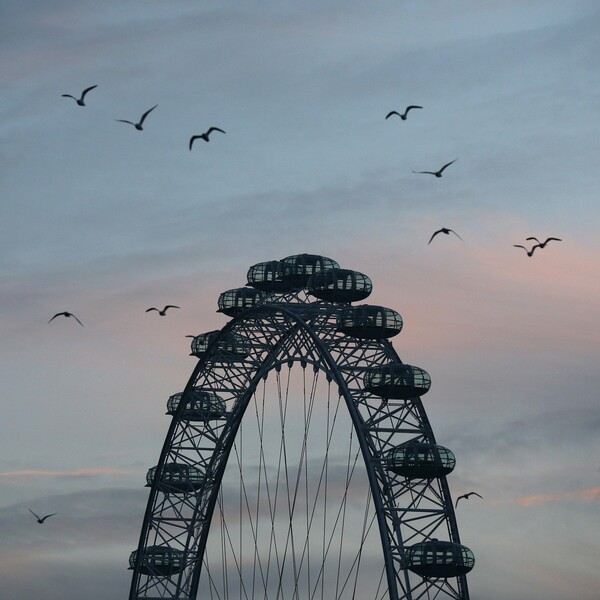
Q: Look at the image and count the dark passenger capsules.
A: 12